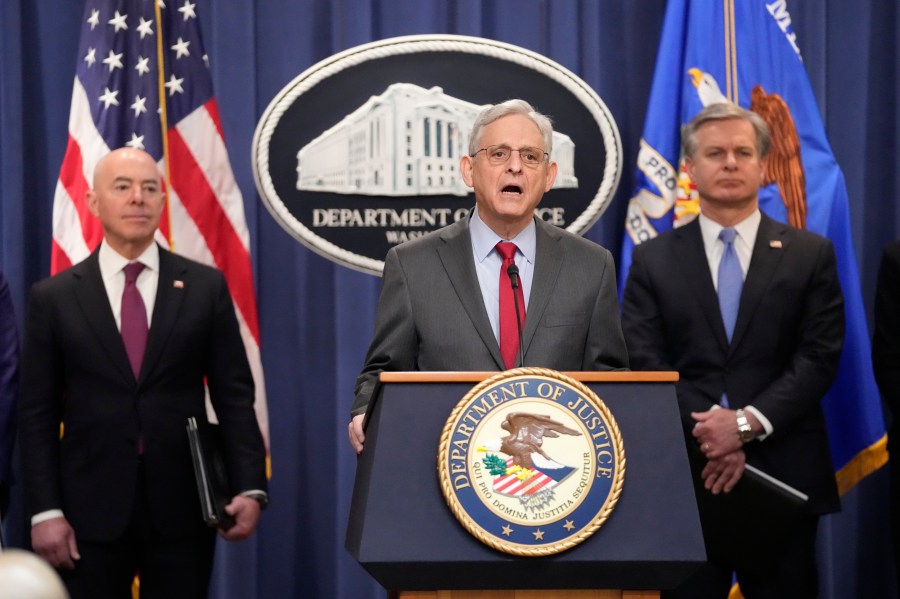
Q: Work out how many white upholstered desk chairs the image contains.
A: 0